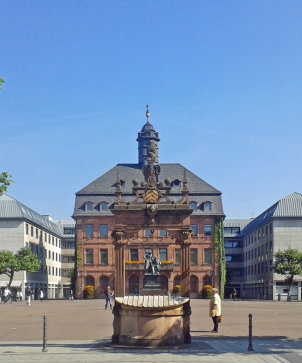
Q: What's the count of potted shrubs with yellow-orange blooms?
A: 3